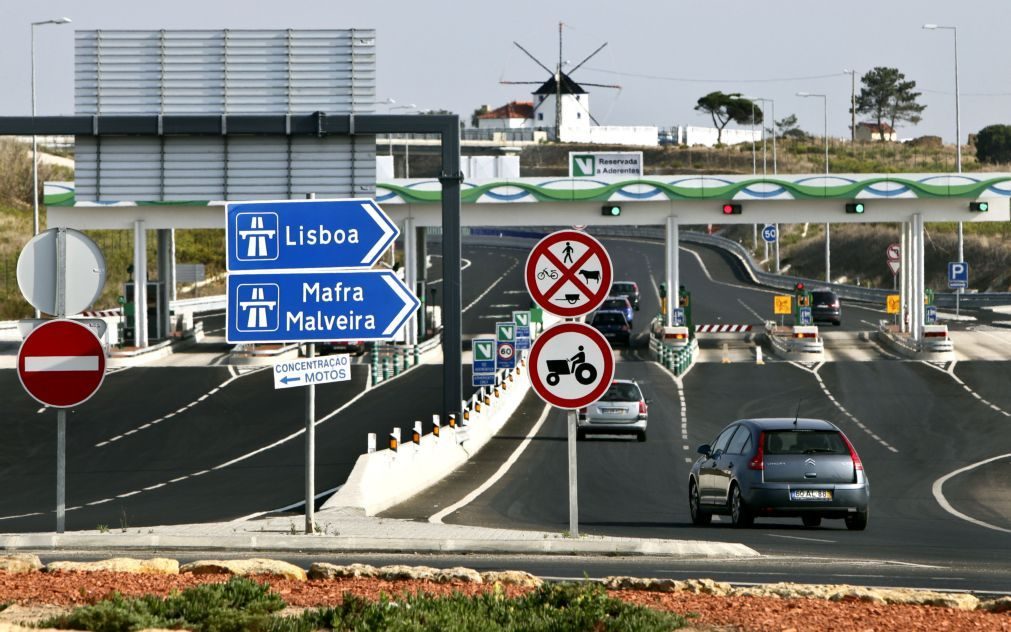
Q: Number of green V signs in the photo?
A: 4